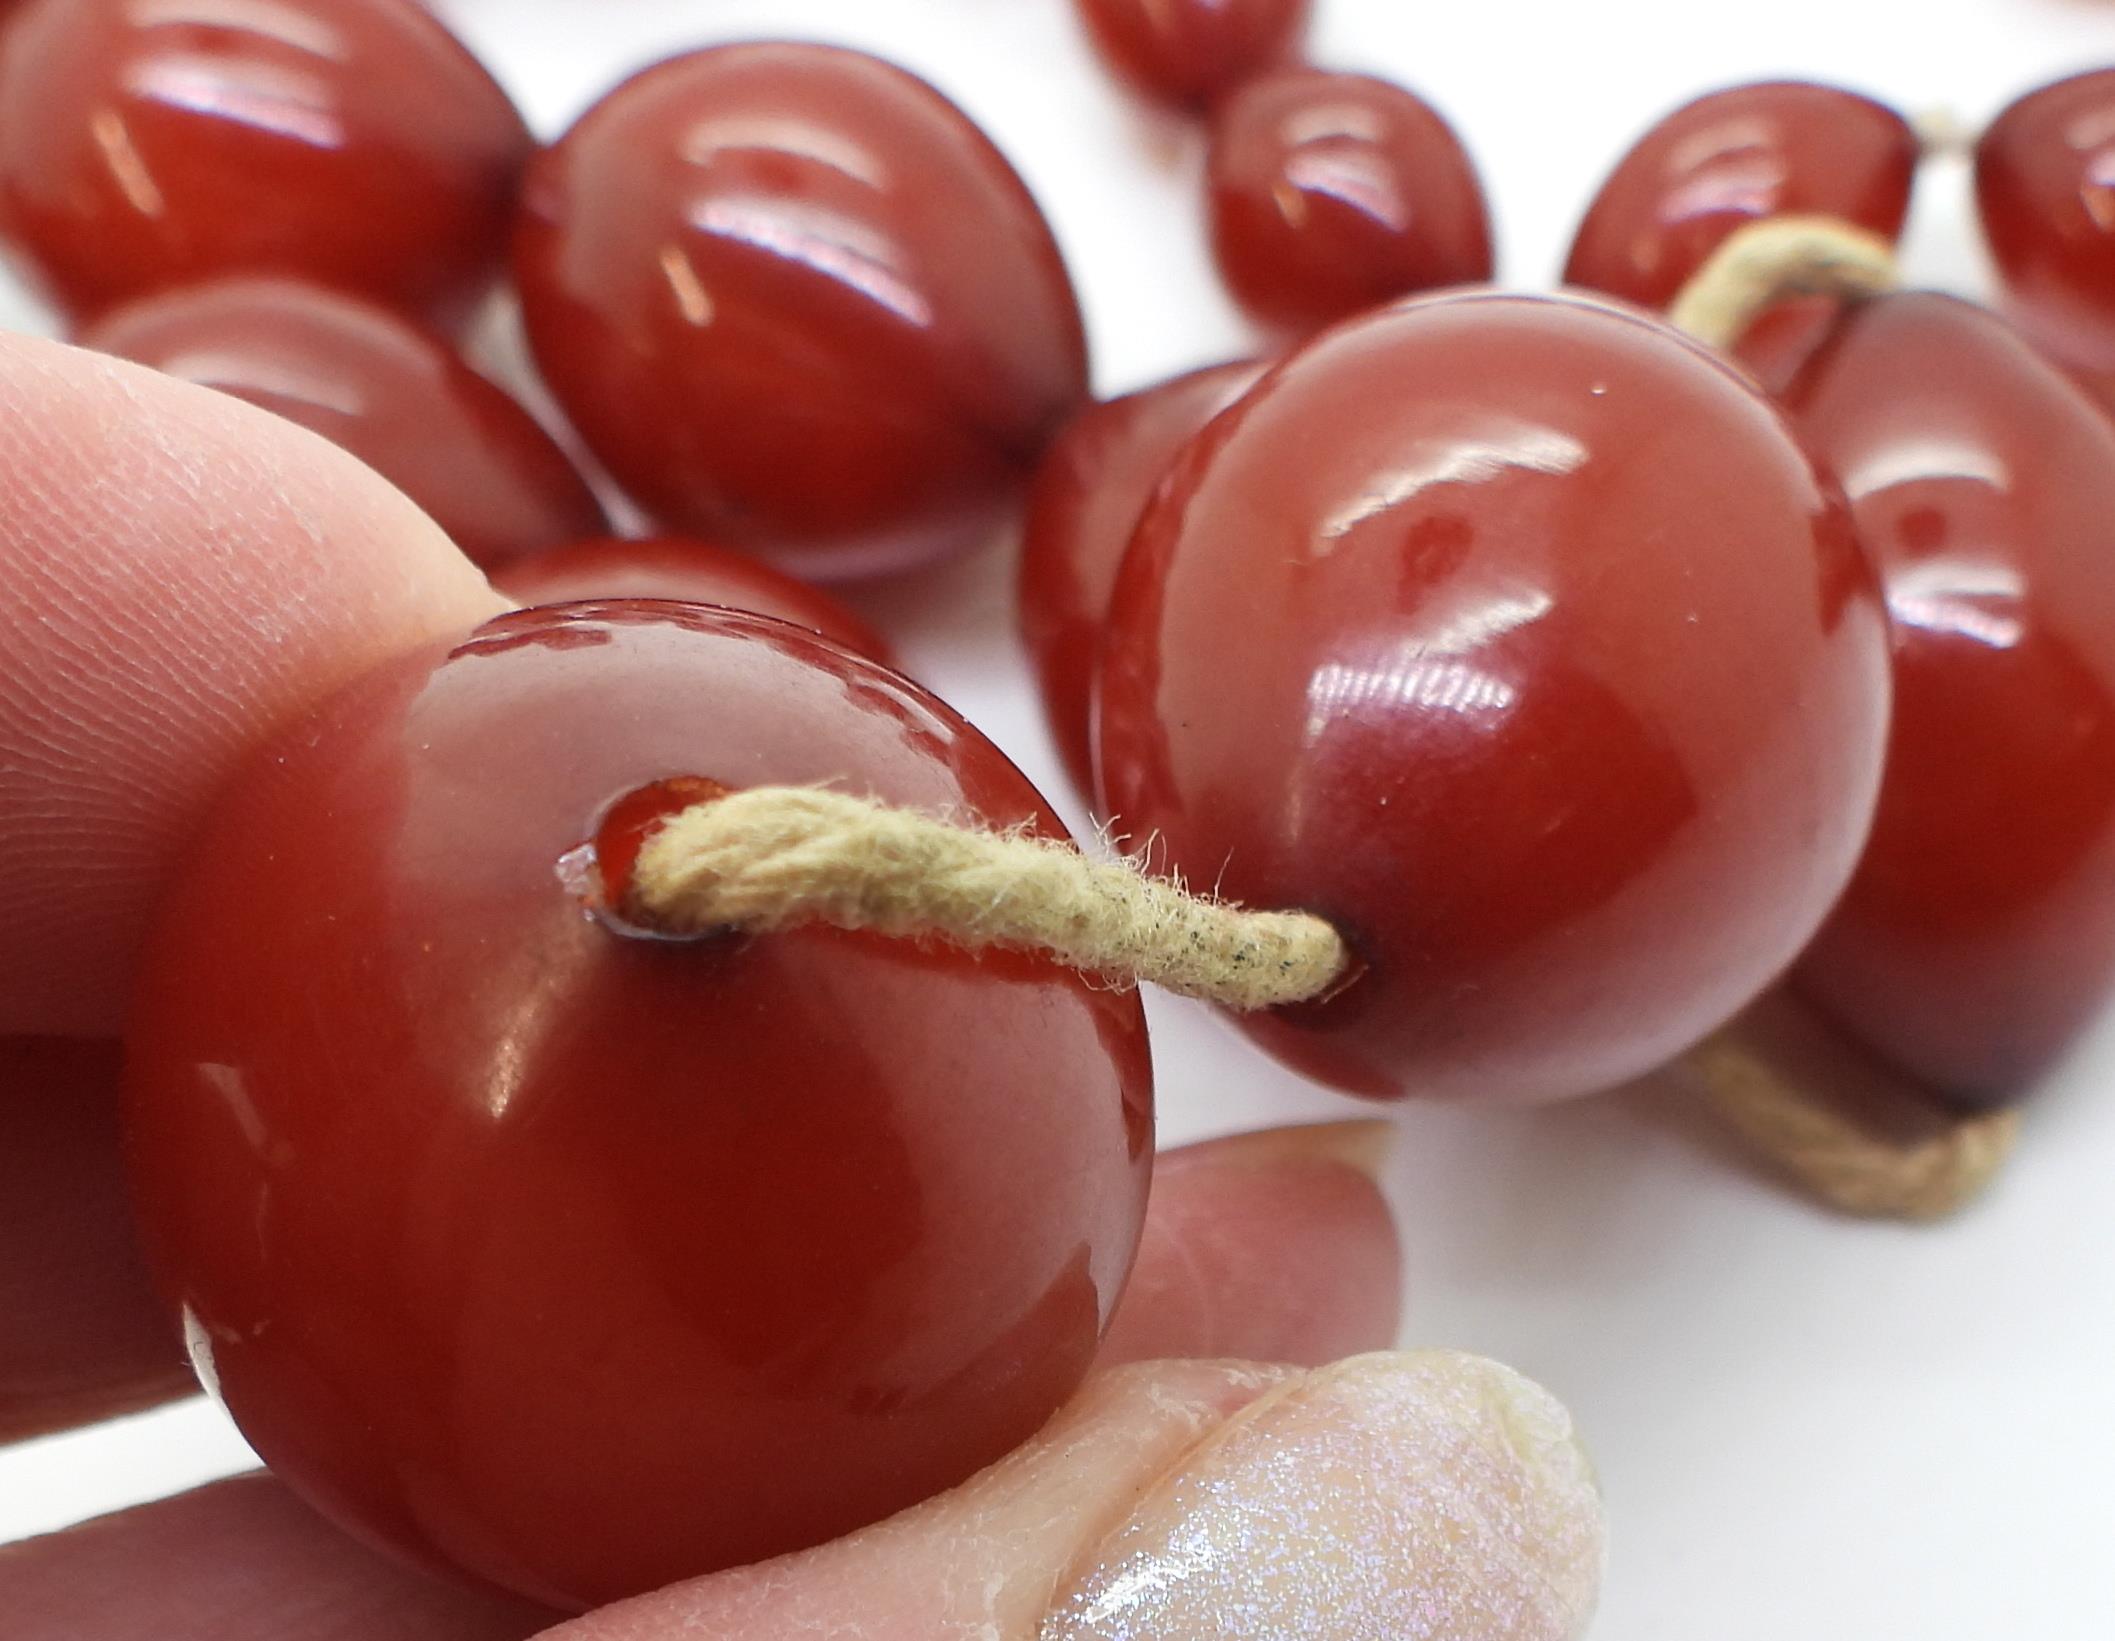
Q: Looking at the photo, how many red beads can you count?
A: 12